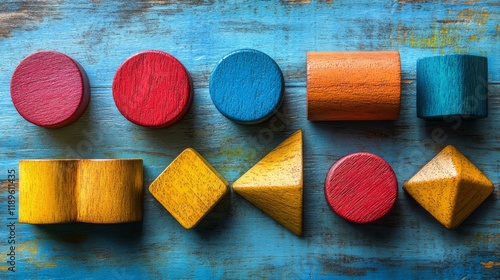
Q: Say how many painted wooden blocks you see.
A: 10